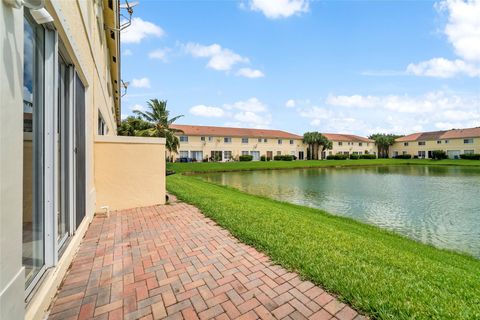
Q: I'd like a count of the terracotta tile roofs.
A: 3